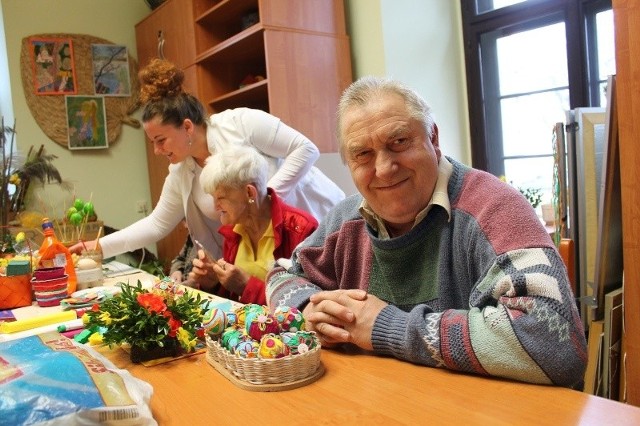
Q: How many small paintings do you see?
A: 3